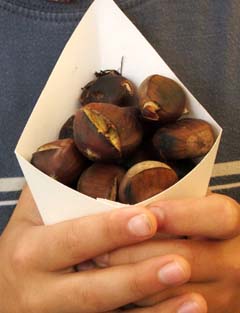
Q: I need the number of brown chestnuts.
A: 8